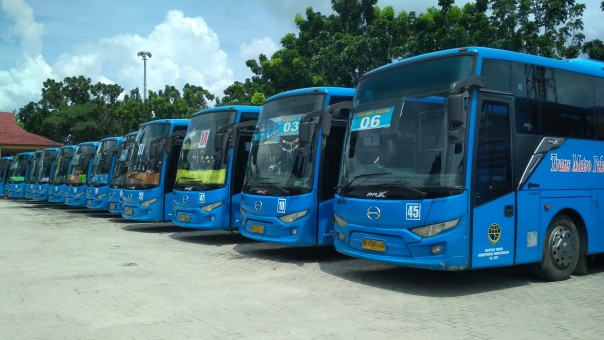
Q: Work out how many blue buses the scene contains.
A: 12